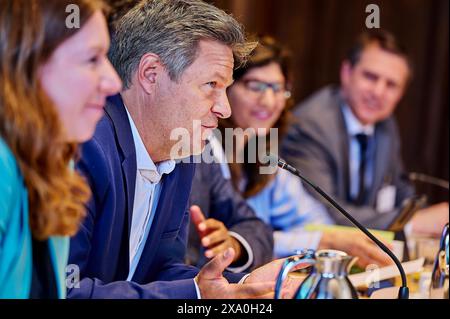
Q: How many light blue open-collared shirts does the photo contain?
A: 1